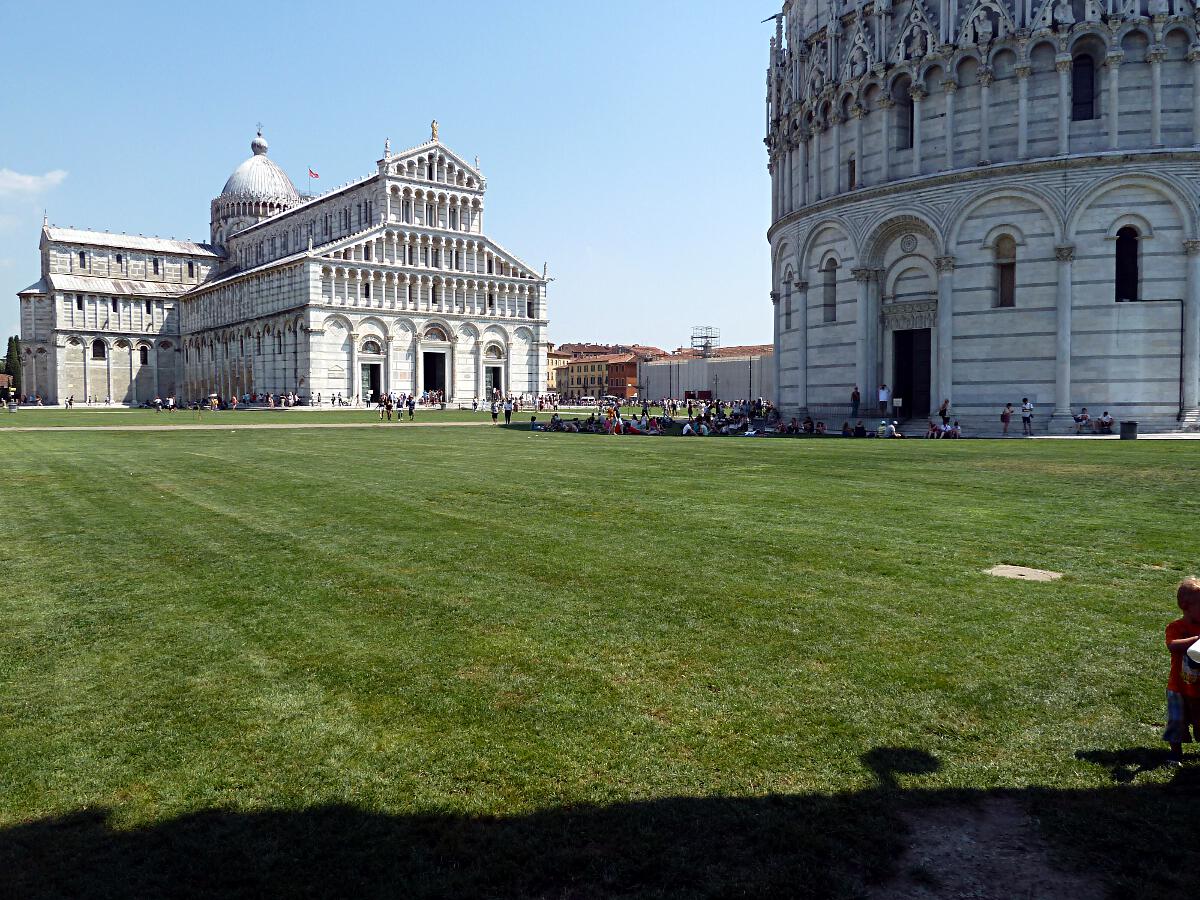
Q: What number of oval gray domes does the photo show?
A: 1